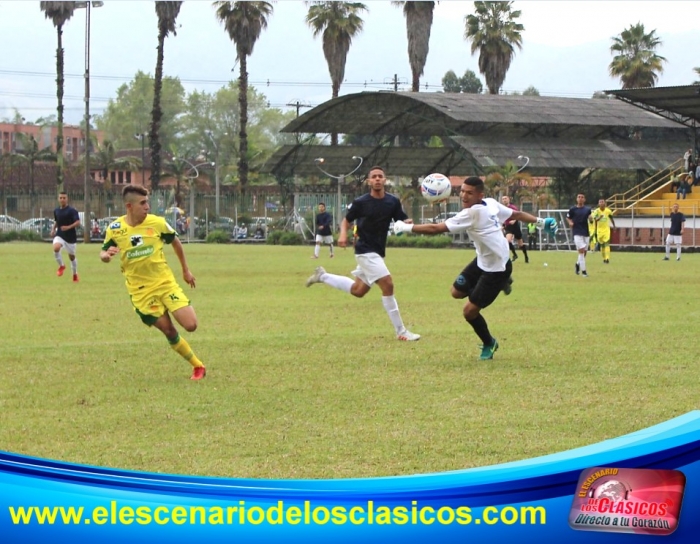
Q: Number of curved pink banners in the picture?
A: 0